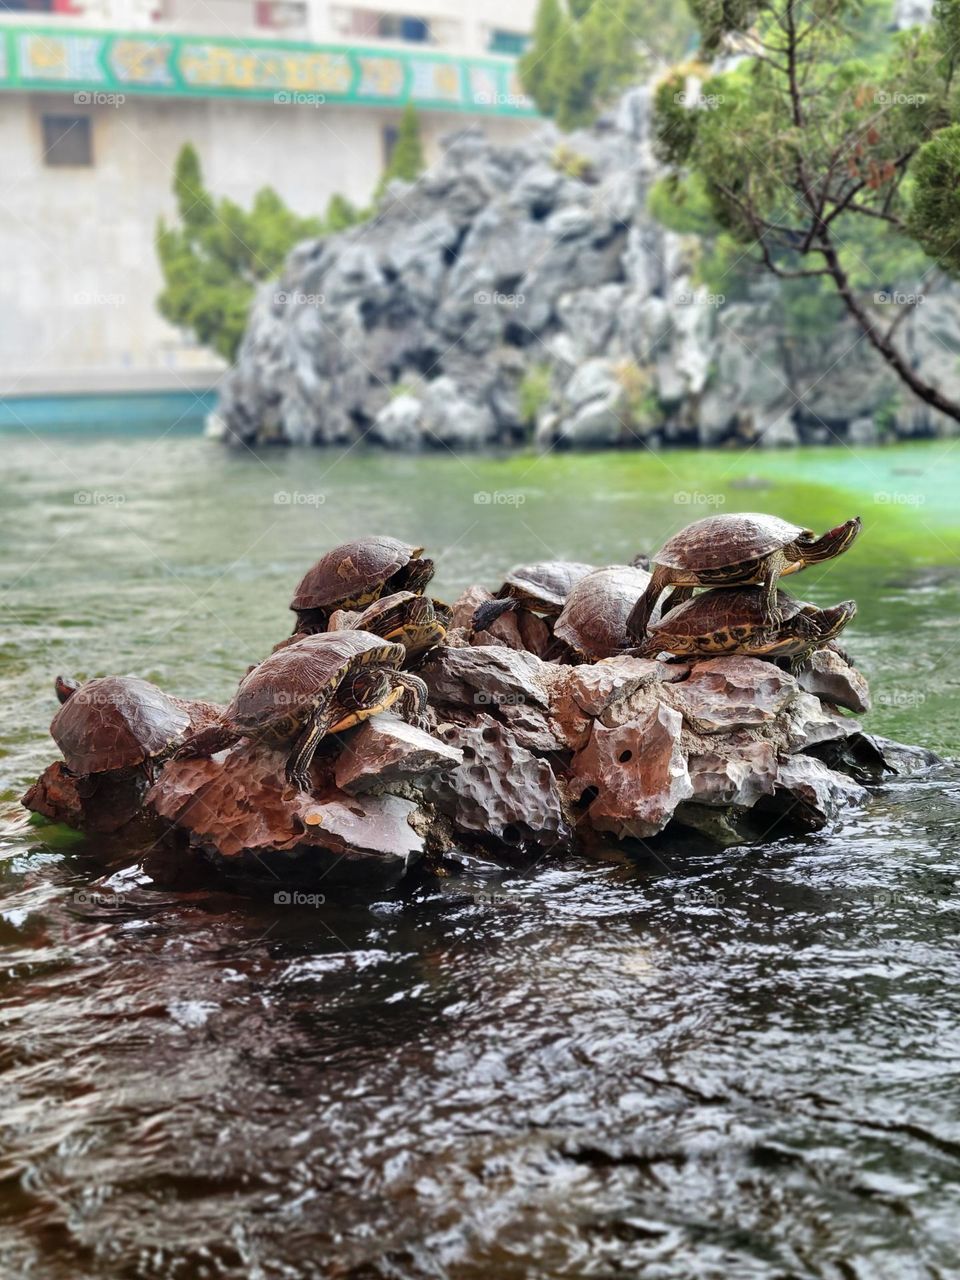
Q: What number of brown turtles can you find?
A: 8